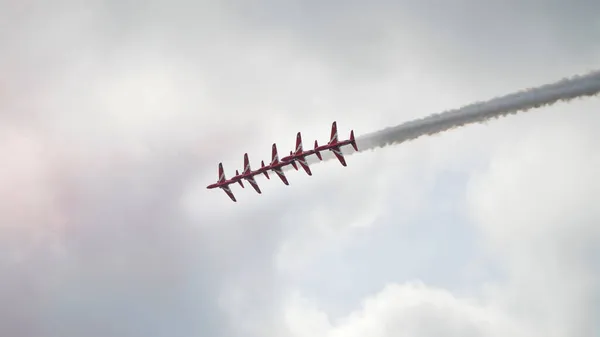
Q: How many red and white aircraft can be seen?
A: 5